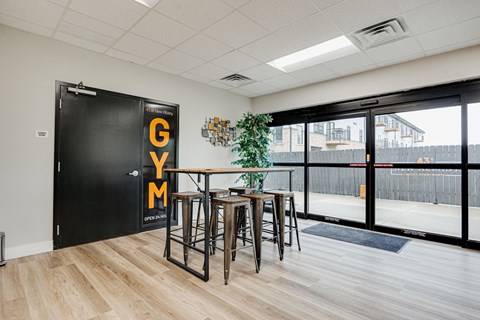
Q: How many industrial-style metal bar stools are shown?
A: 6